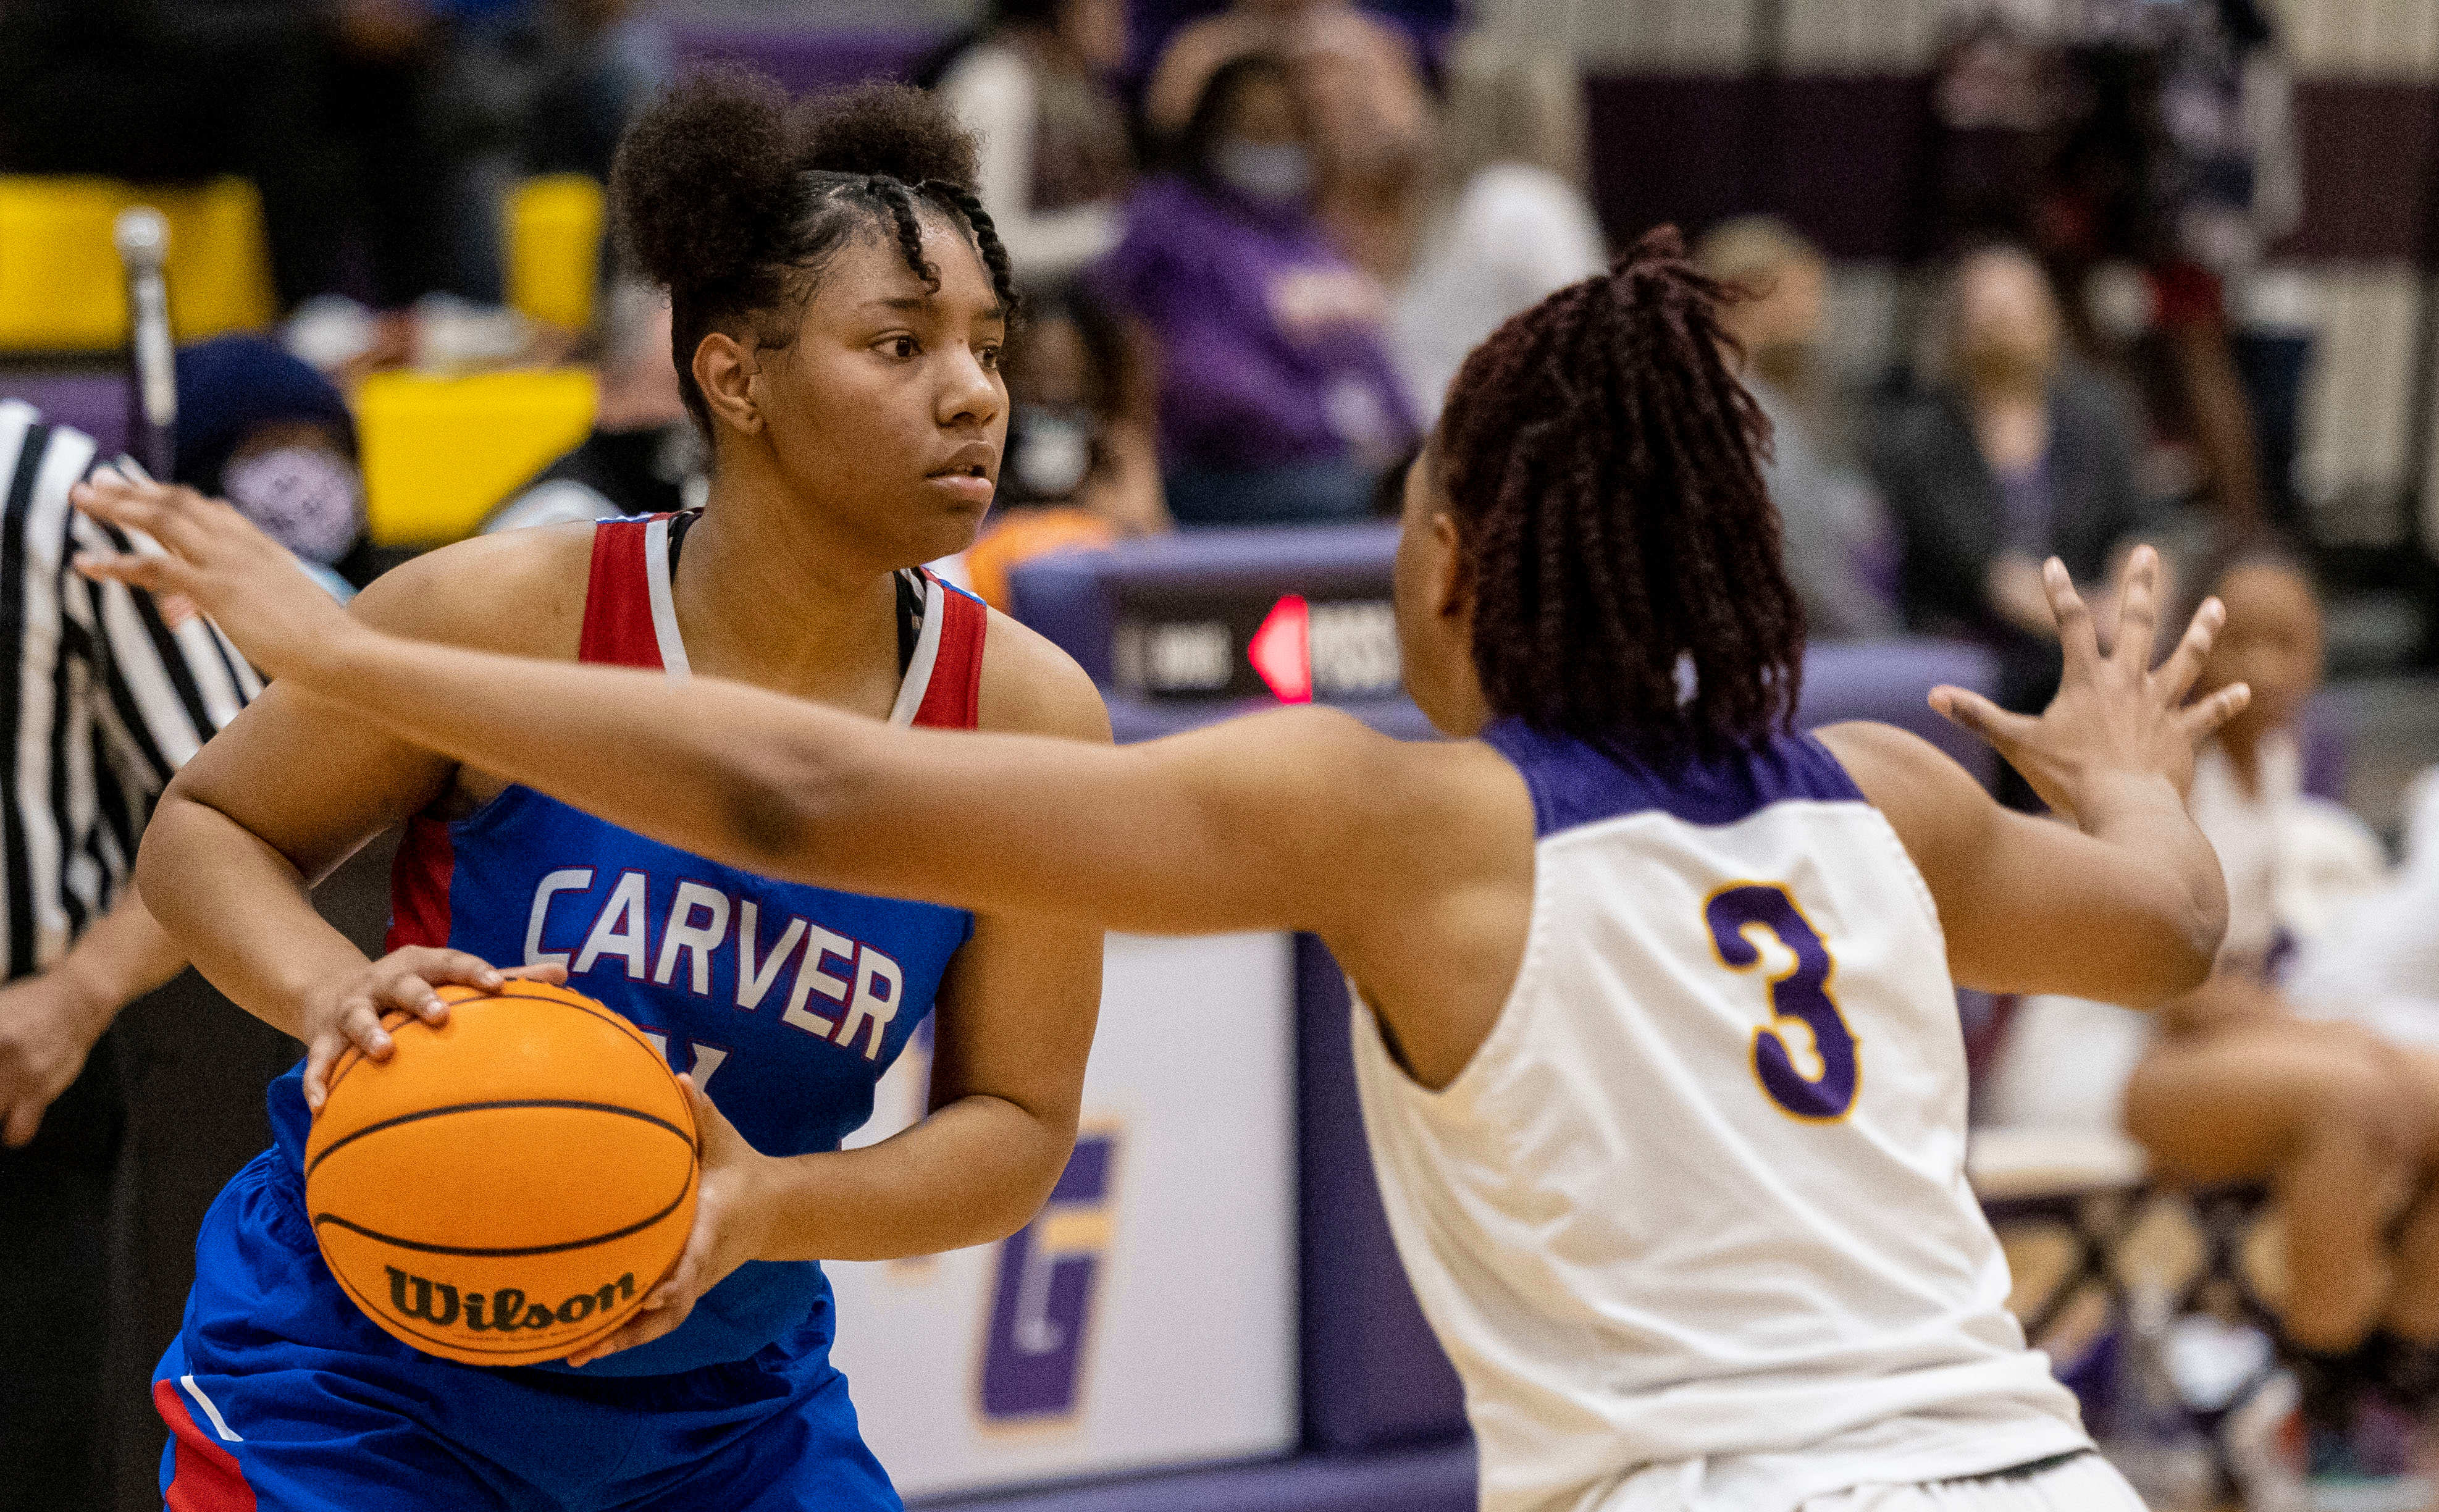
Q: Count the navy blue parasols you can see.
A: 0